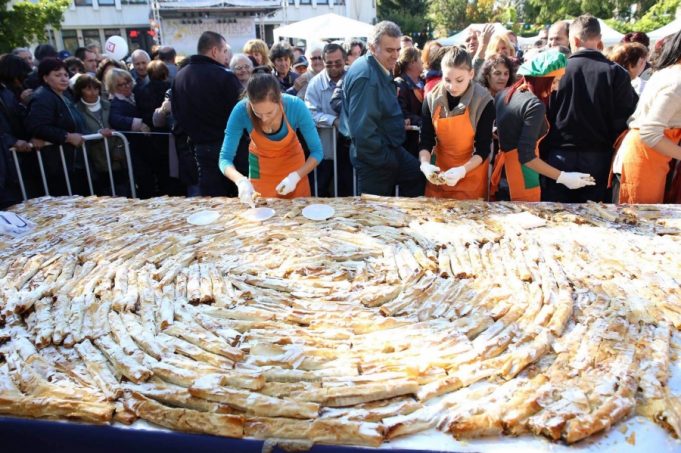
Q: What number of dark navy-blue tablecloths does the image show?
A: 1